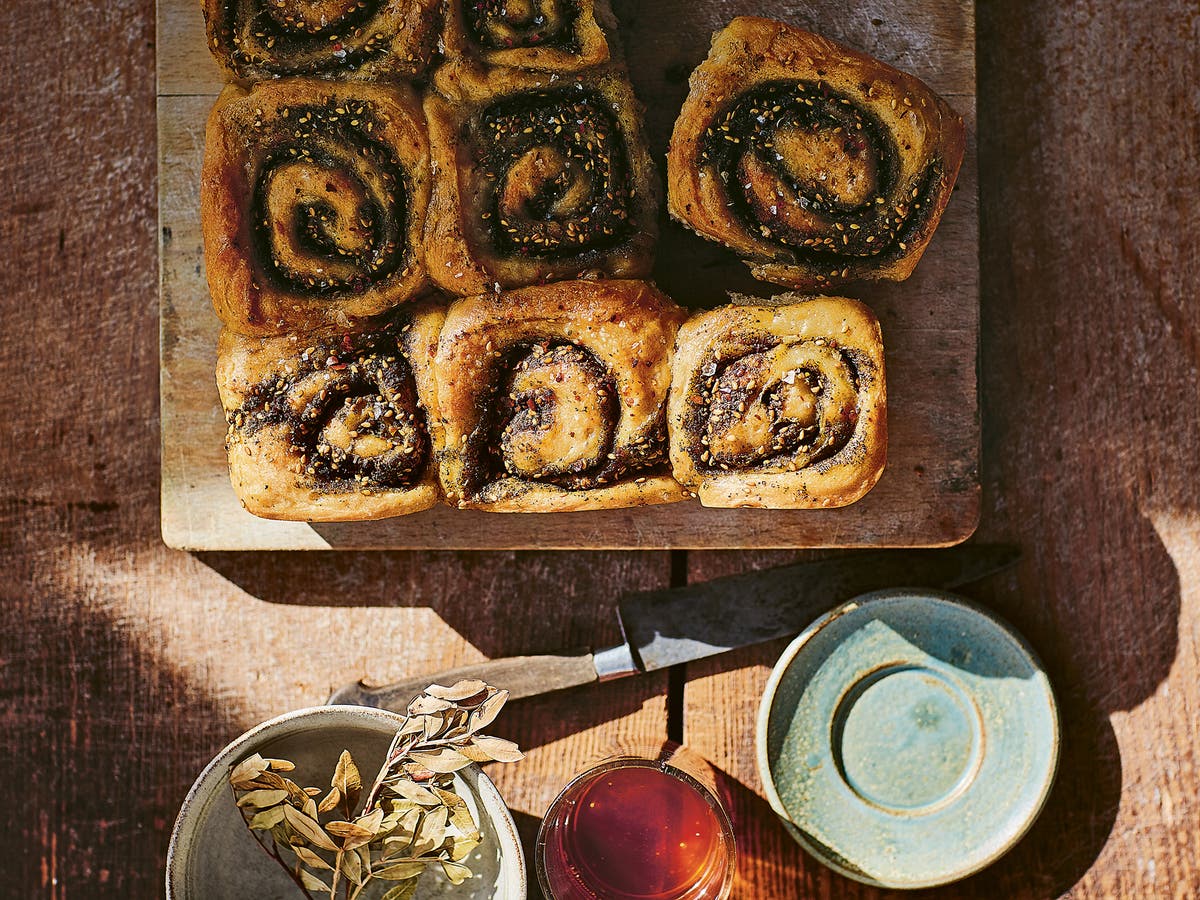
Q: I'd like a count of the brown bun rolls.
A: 8